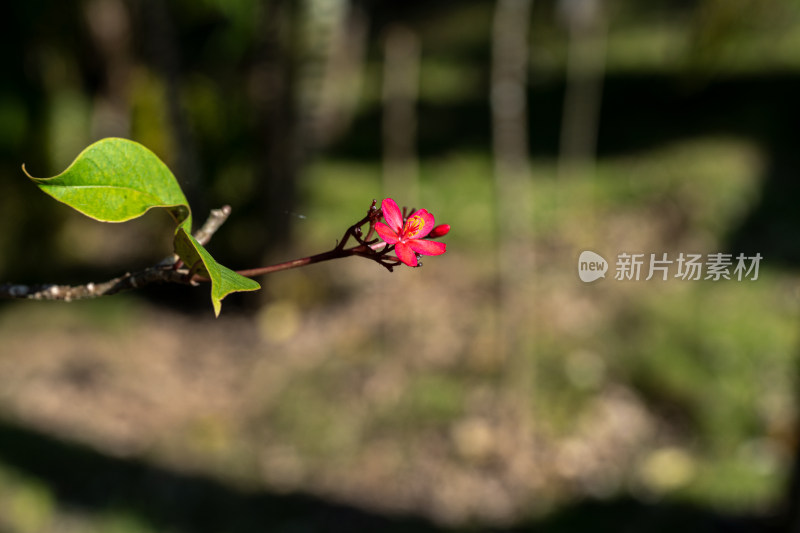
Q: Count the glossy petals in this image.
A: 5